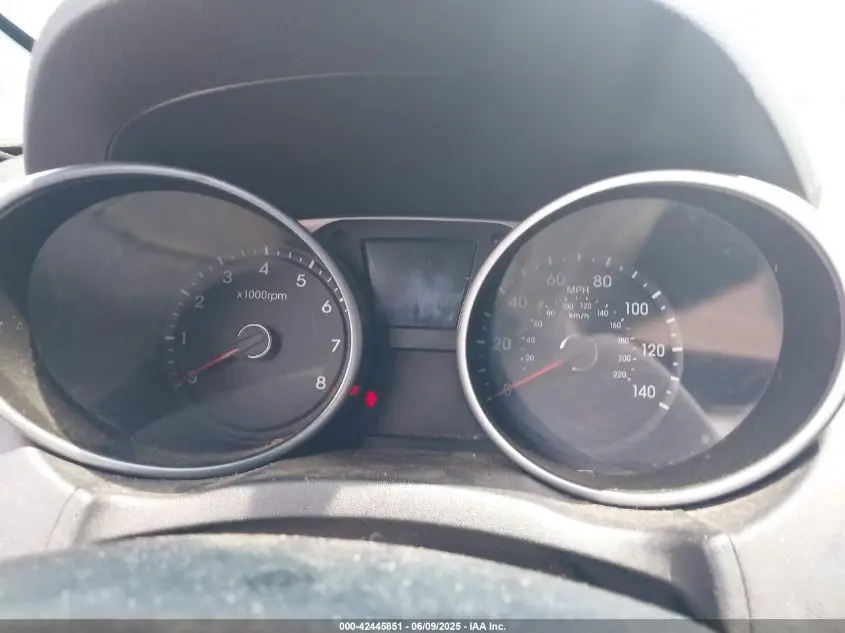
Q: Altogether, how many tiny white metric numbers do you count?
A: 11